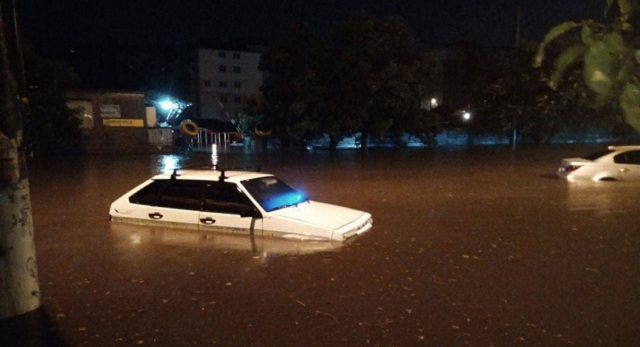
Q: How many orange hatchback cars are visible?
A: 0